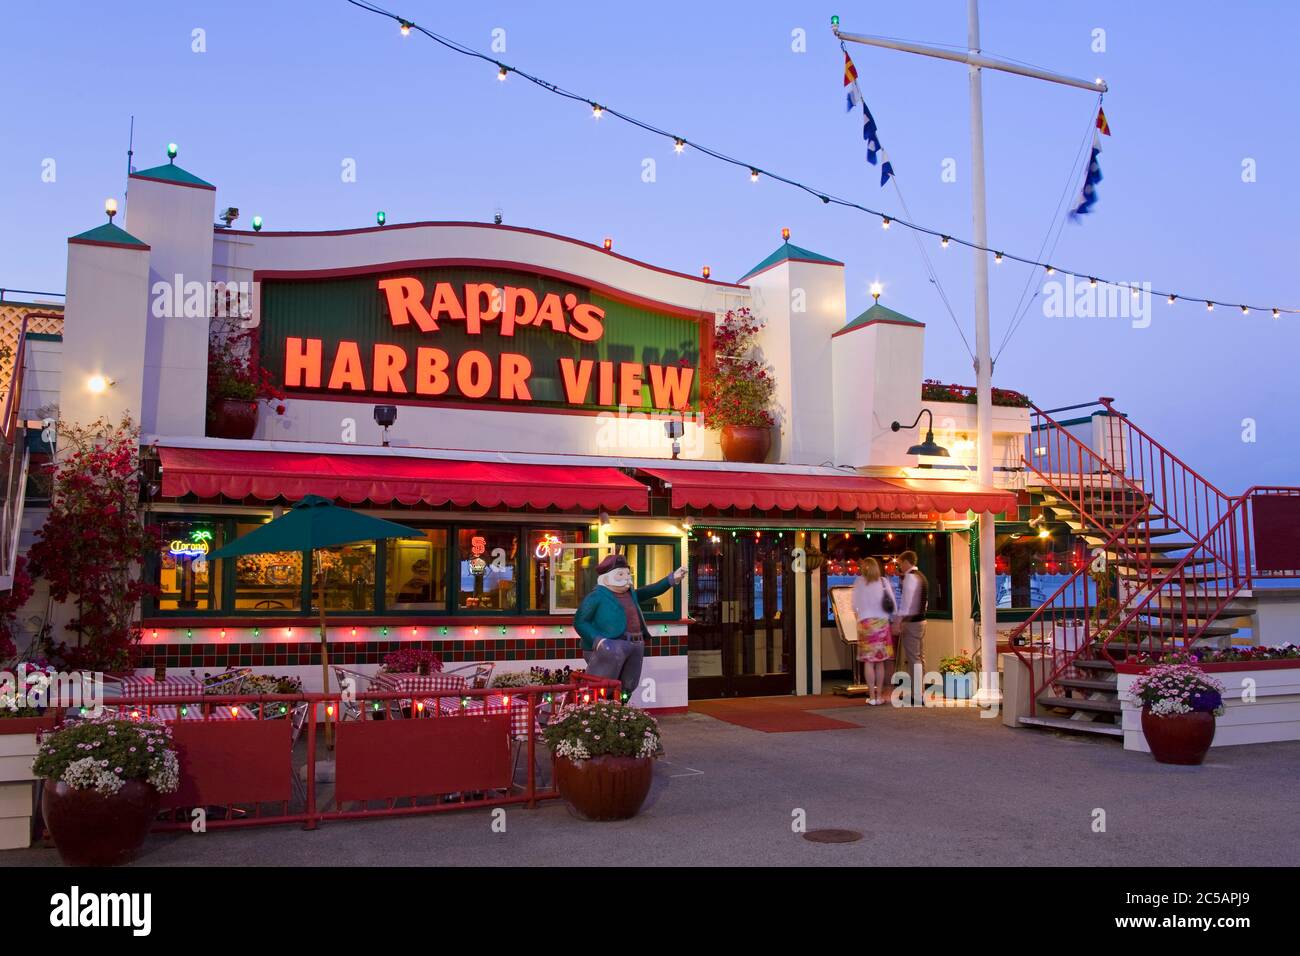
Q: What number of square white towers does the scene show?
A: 4